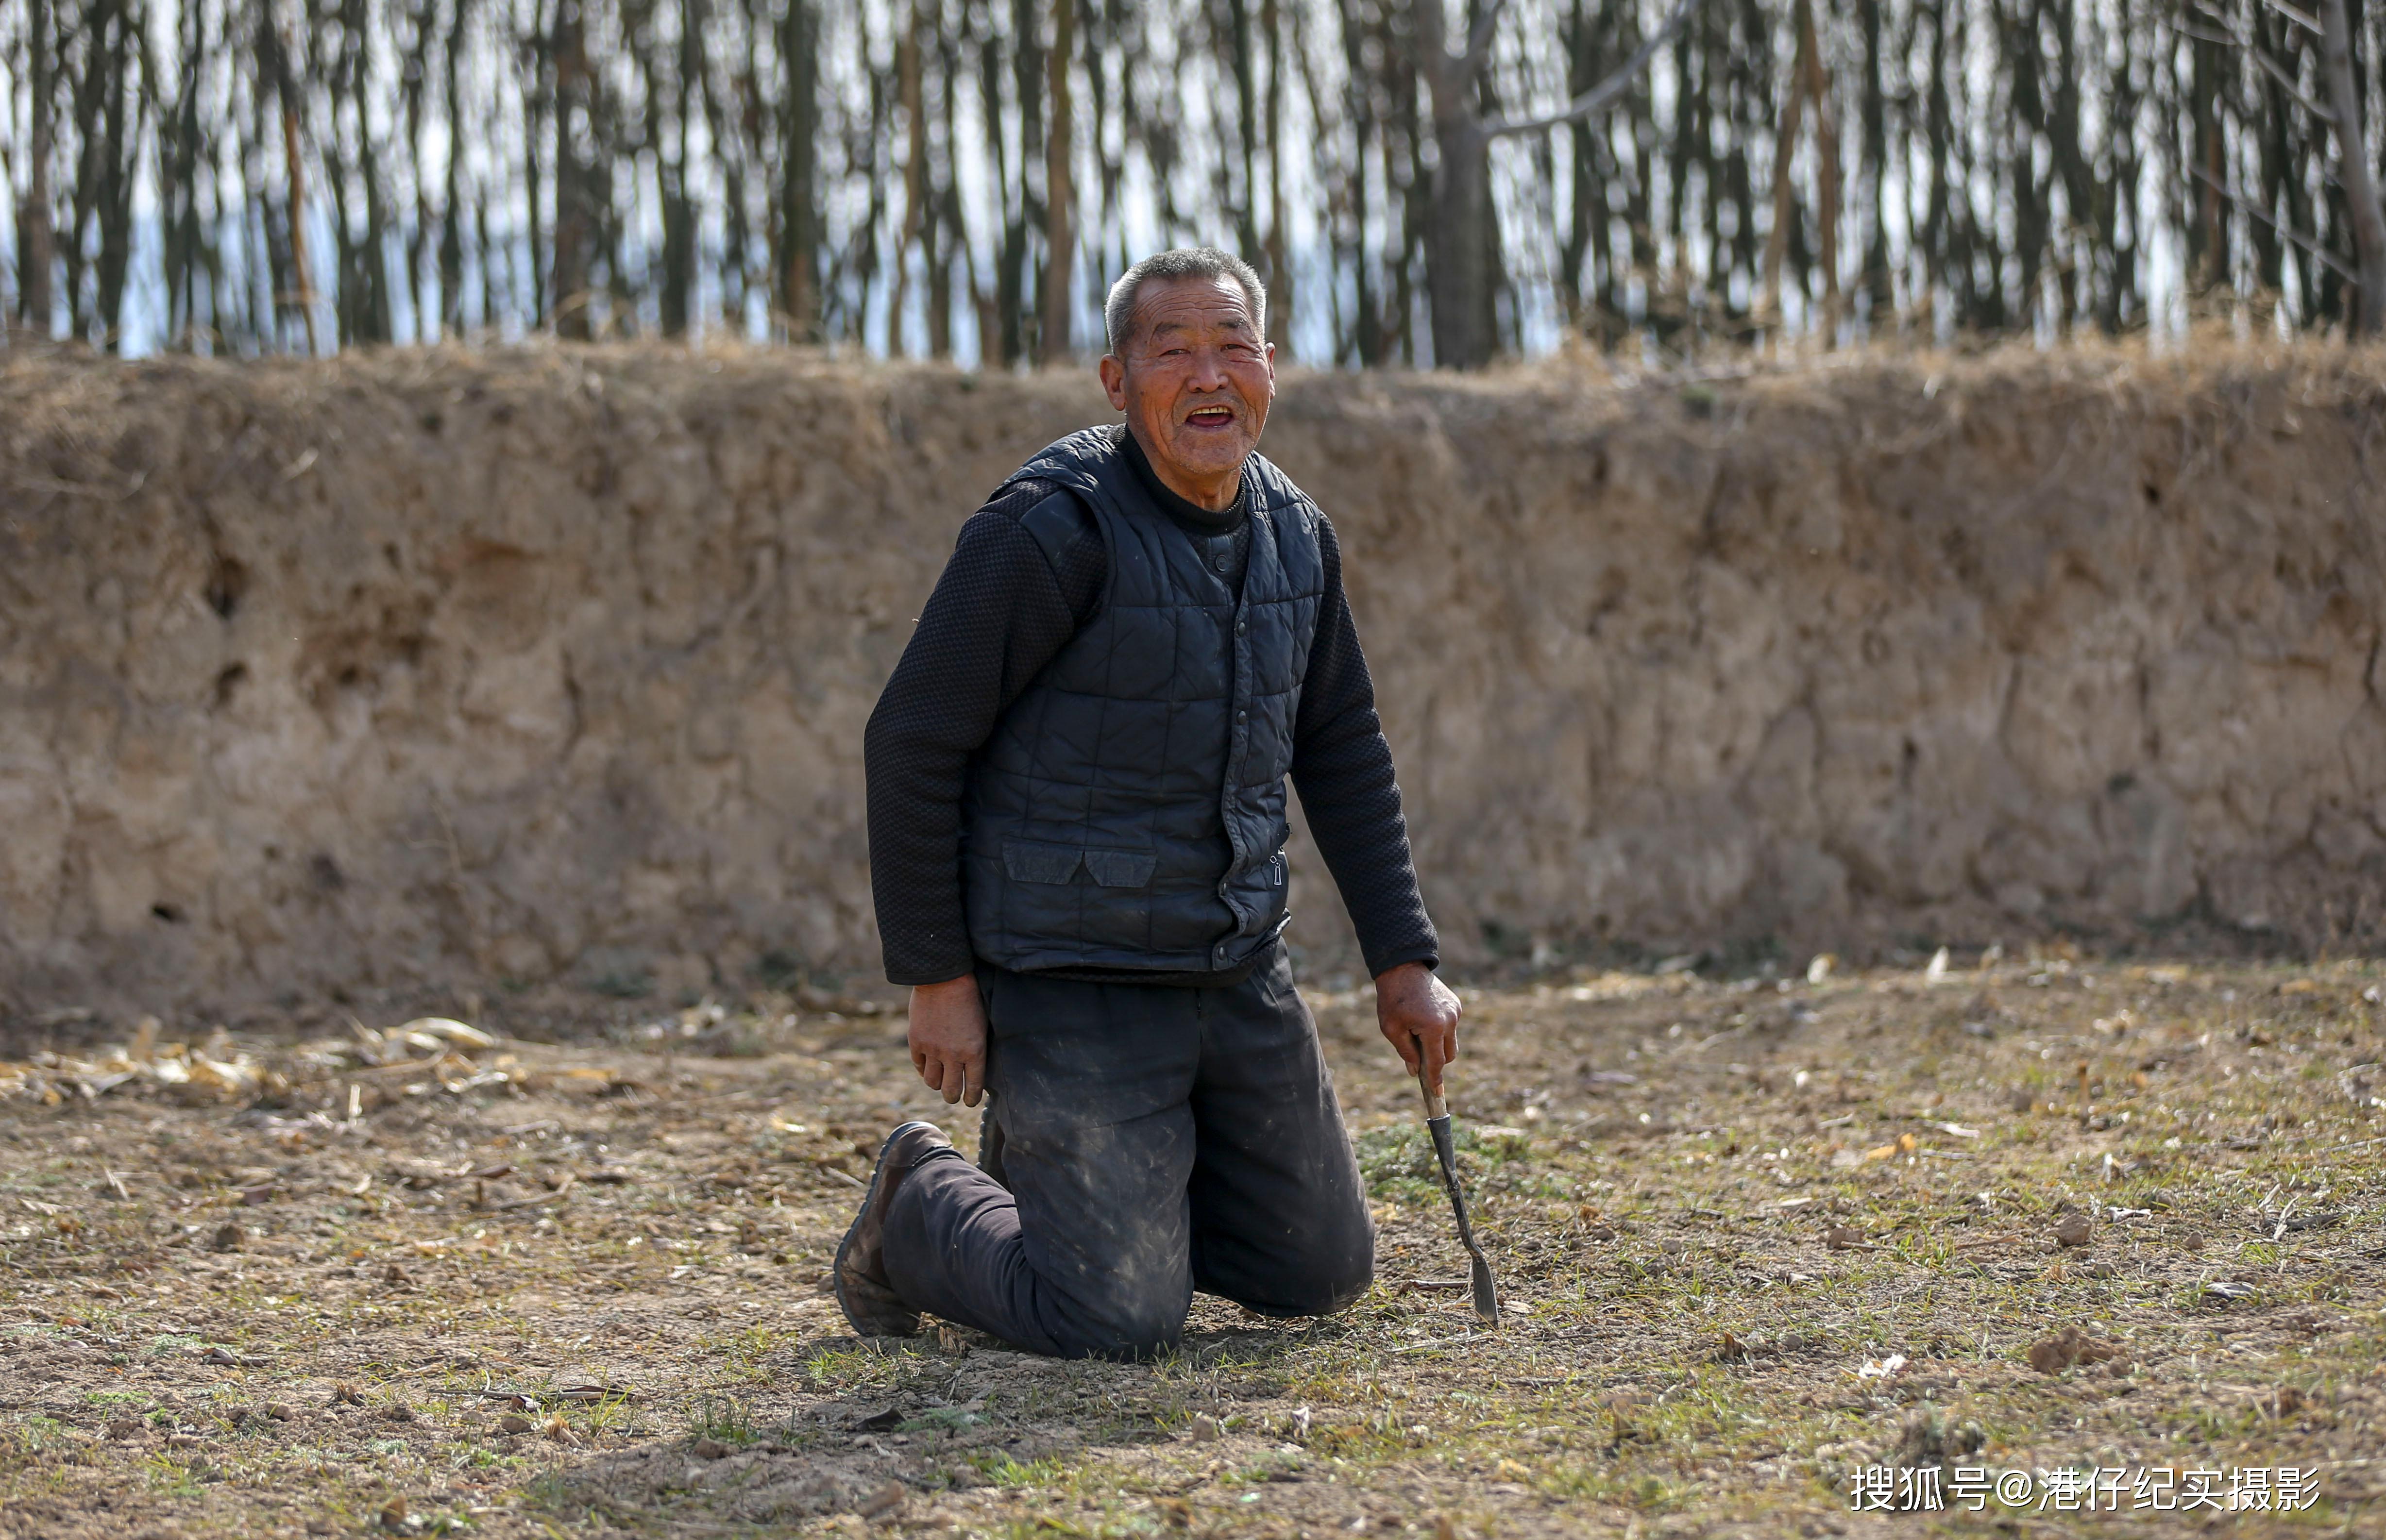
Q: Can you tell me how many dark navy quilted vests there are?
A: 1